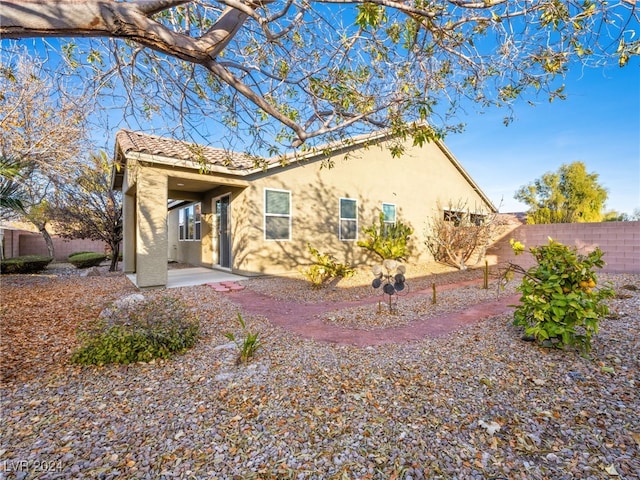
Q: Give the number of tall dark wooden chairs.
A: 0